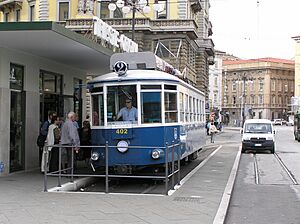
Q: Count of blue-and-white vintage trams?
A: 1